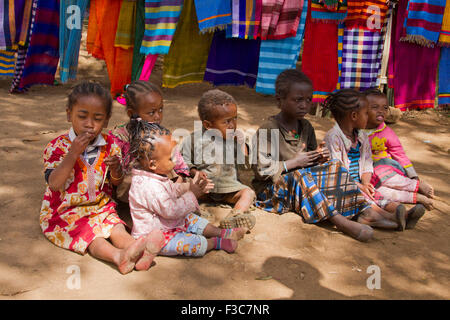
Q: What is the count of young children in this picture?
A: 7